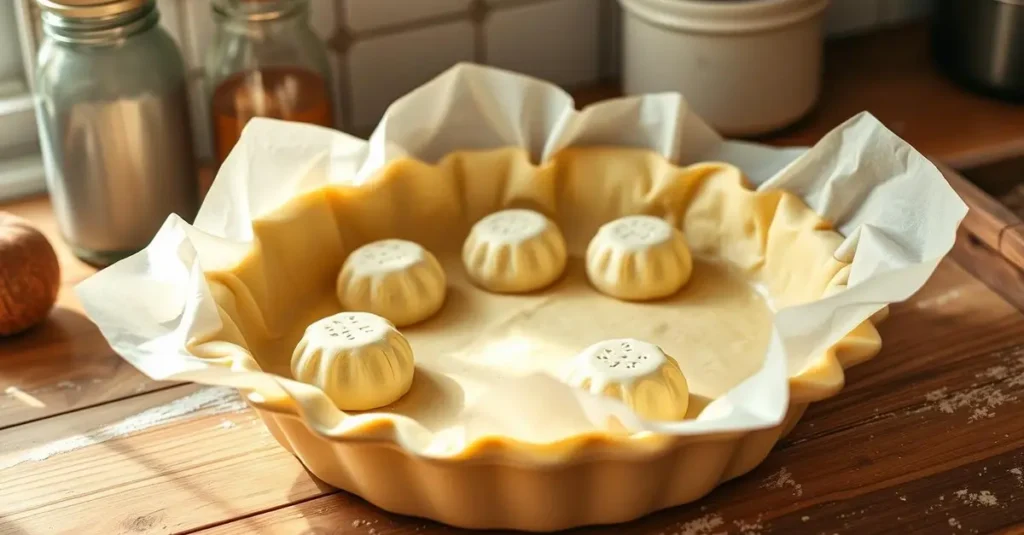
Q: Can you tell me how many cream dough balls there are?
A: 5